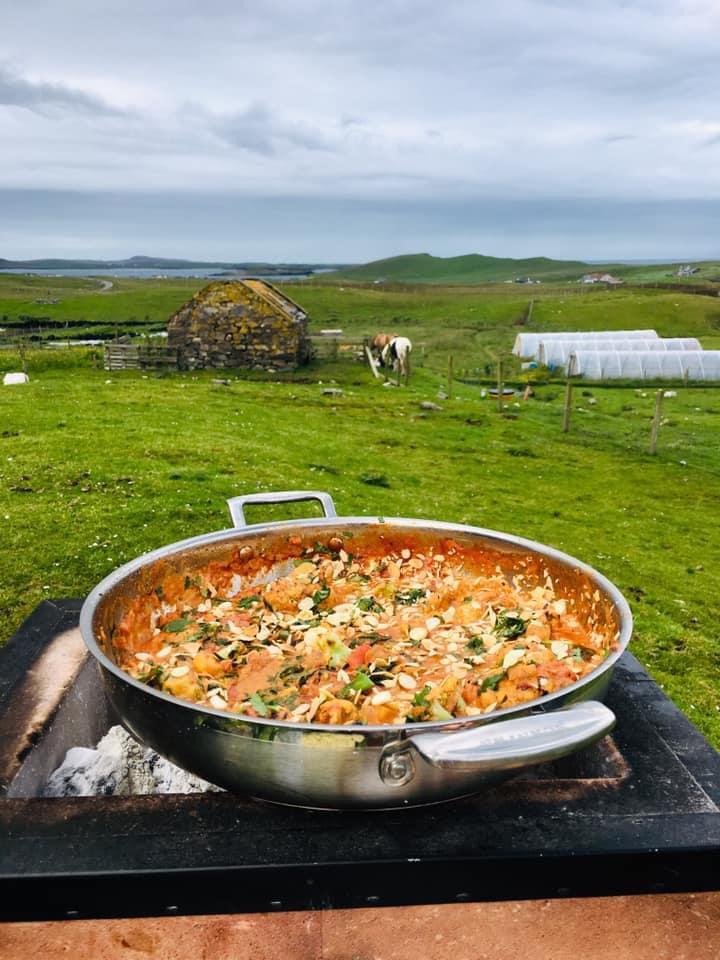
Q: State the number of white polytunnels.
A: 3